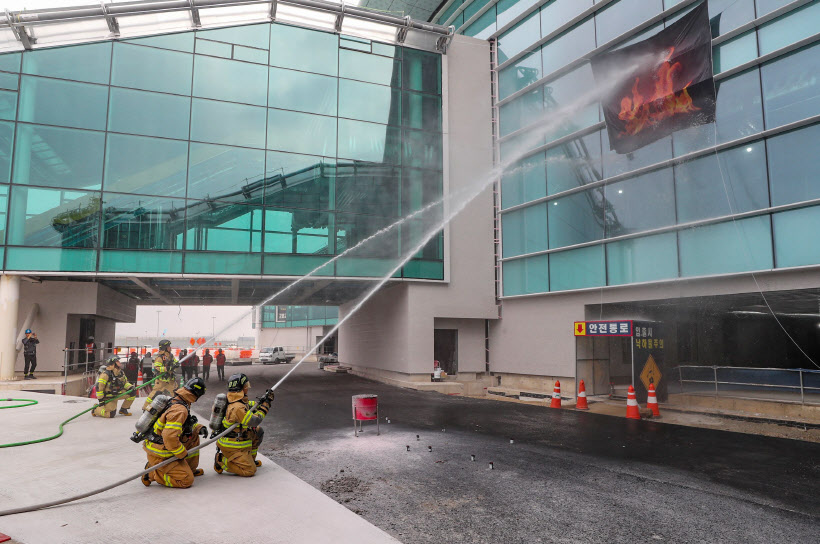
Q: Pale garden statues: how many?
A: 0